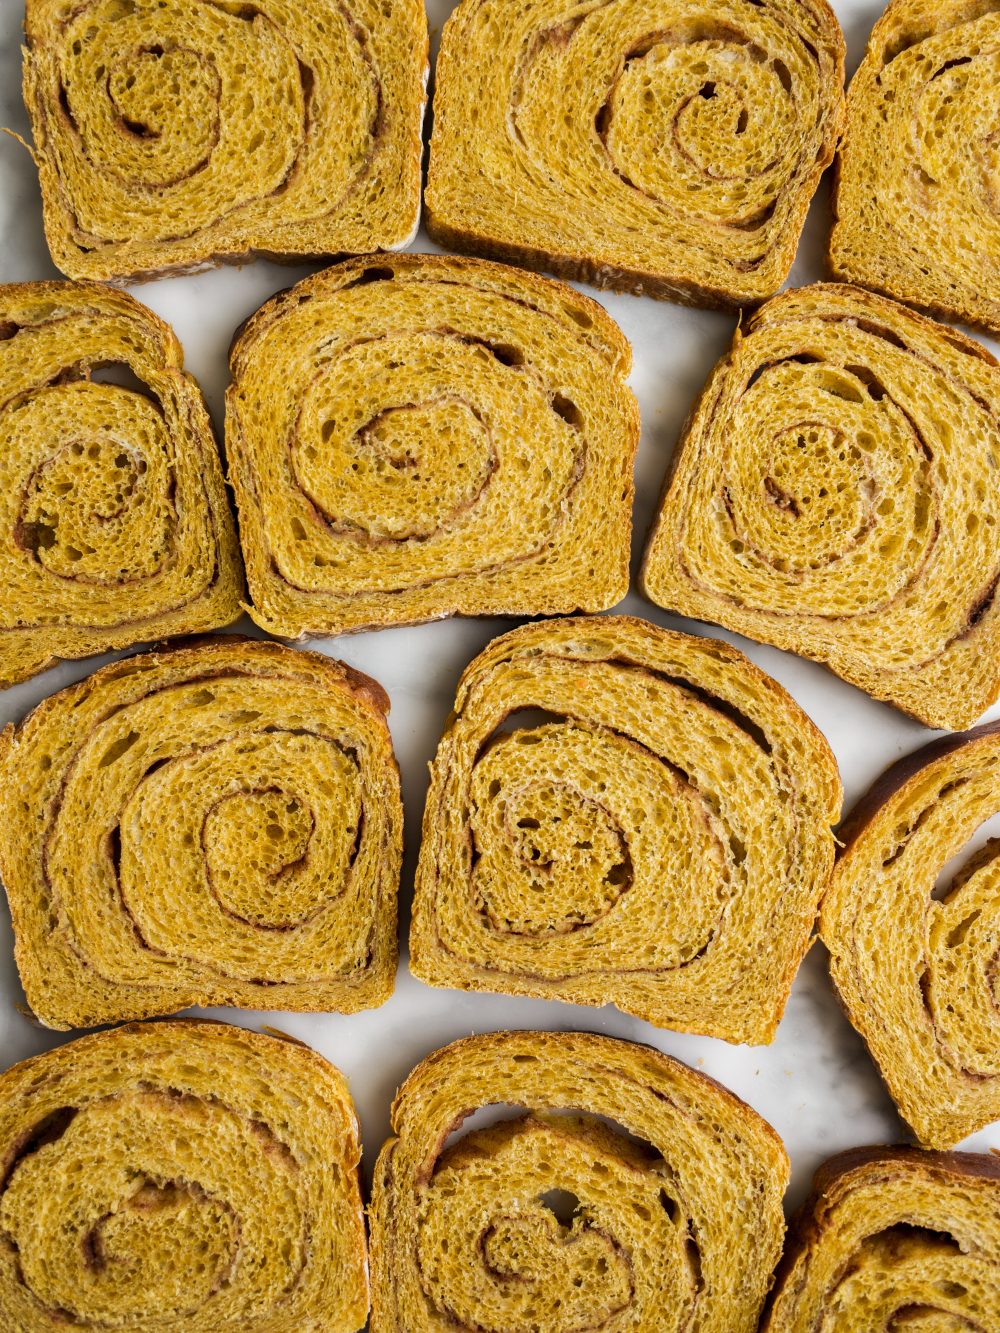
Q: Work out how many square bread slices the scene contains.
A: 12